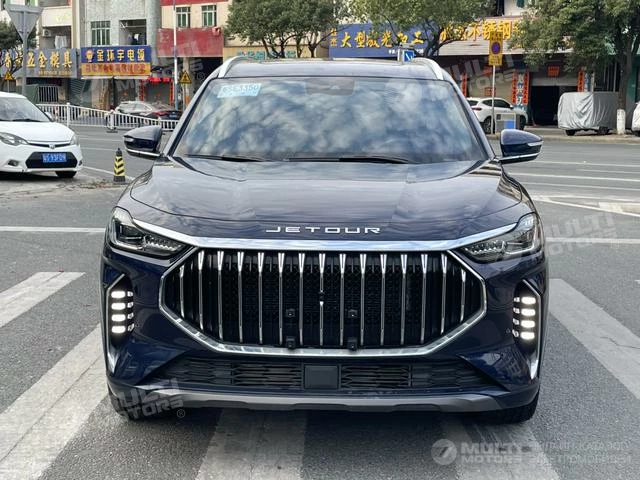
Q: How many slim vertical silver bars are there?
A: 15